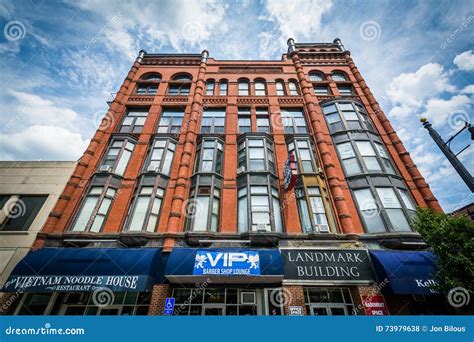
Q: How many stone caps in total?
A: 4